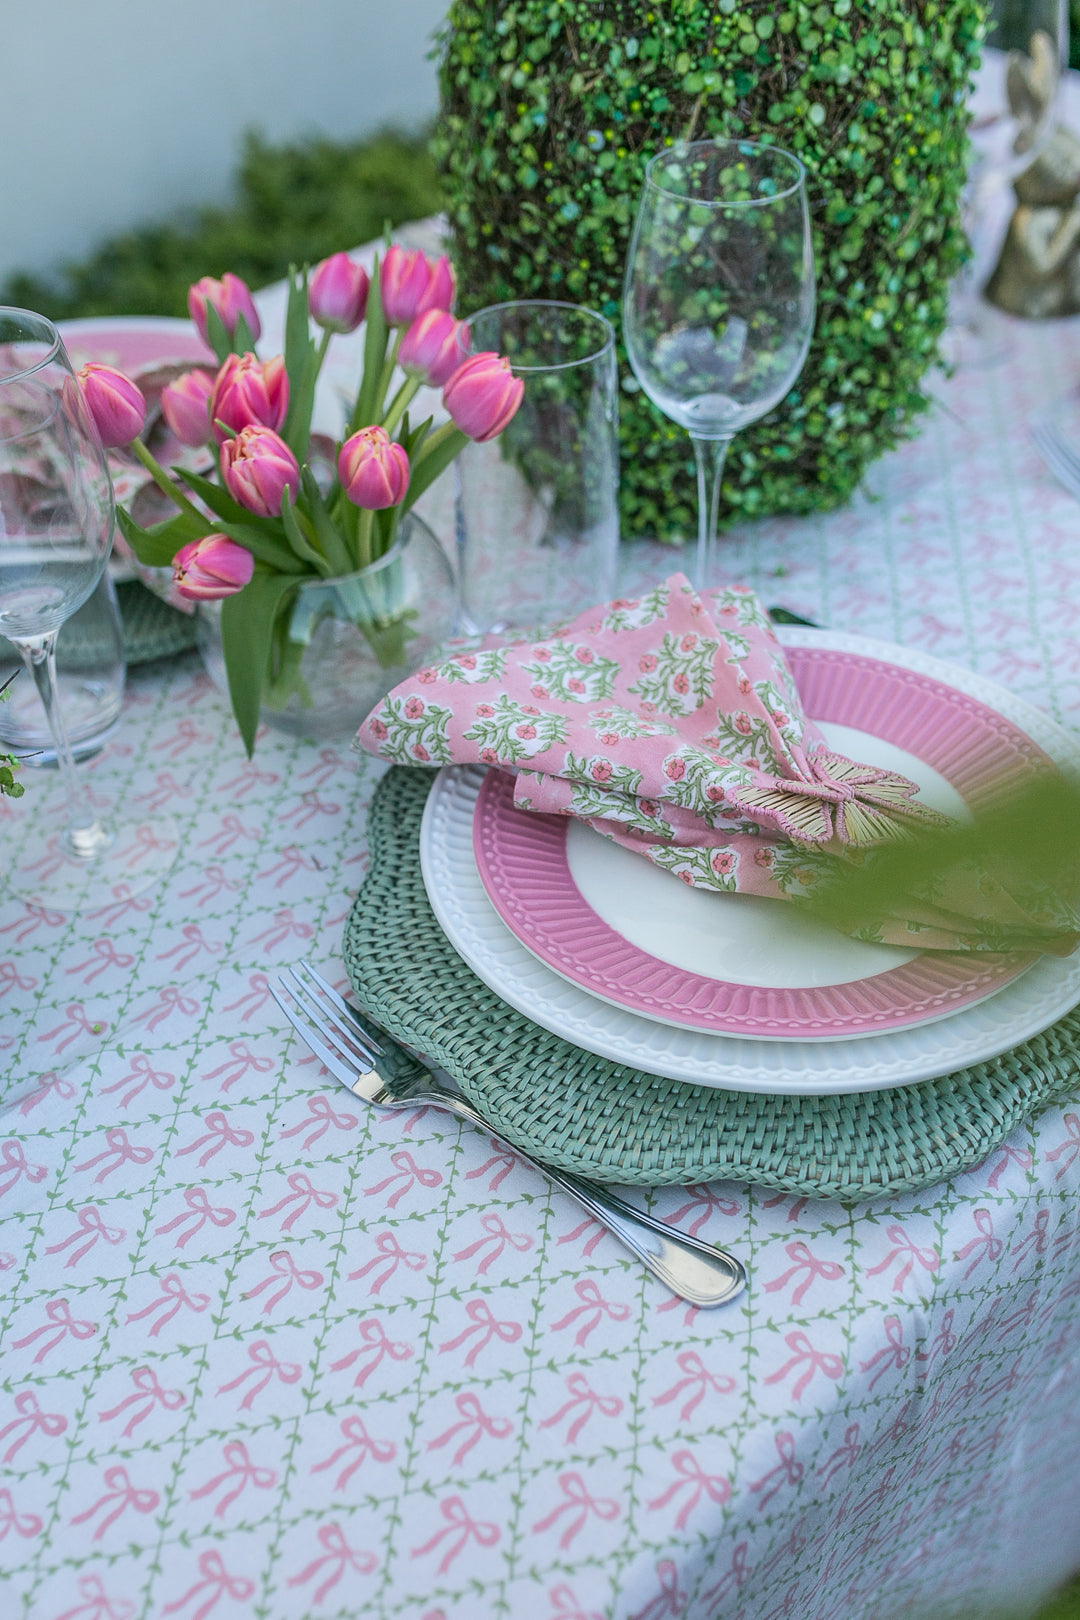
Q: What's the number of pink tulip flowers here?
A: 11